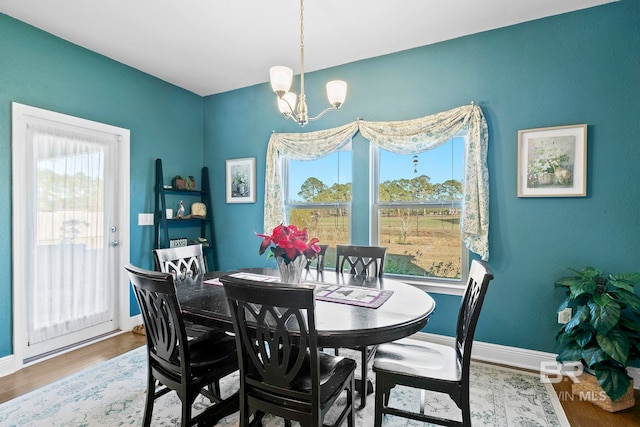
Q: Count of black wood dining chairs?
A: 6